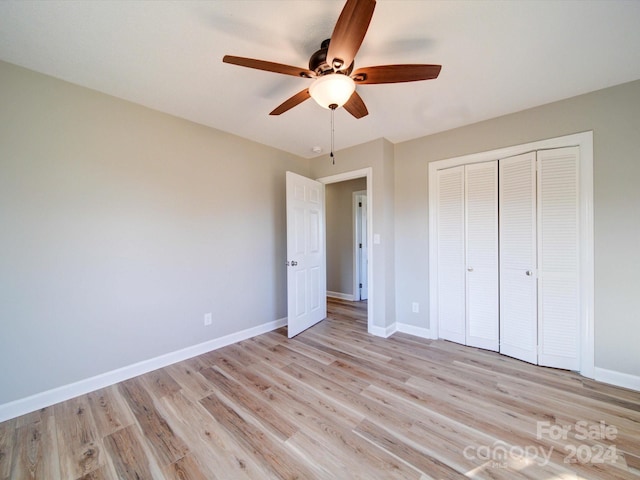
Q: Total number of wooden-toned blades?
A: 5